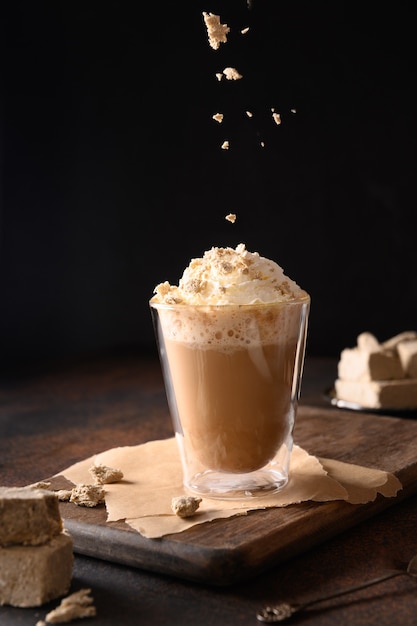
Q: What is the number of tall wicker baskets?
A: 0